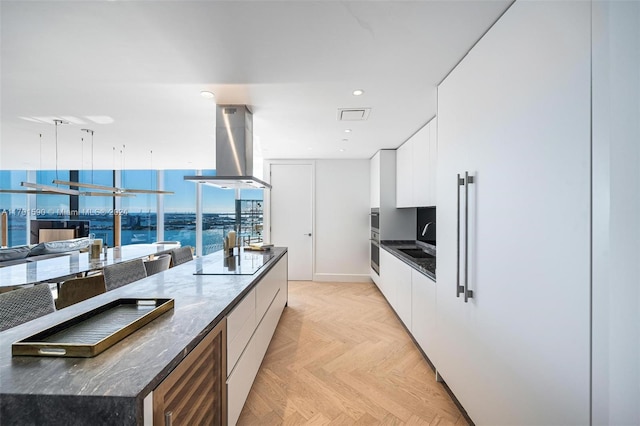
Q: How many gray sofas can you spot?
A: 1